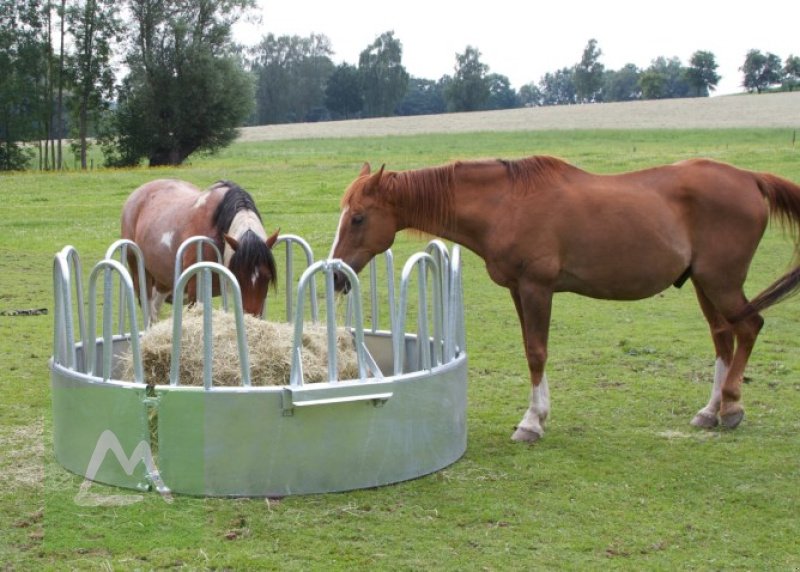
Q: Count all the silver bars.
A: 12